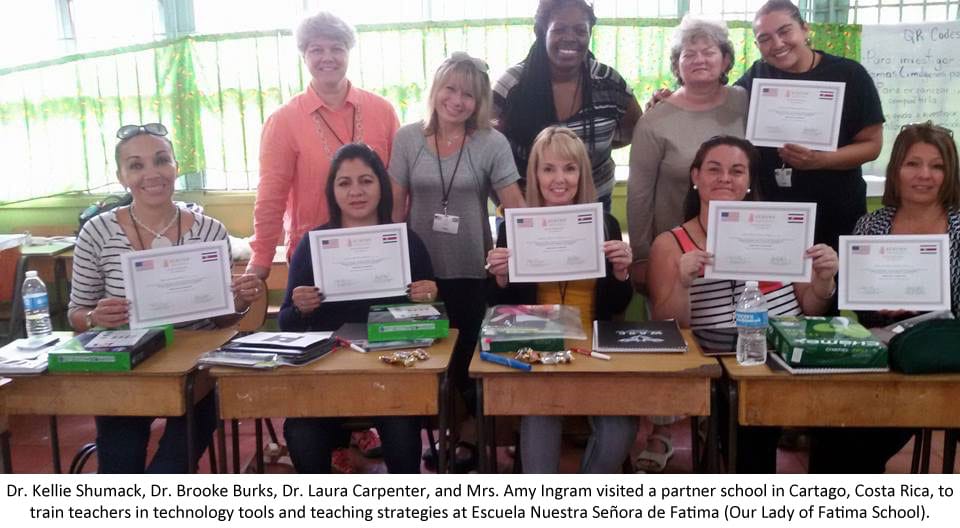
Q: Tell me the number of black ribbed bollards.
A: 0